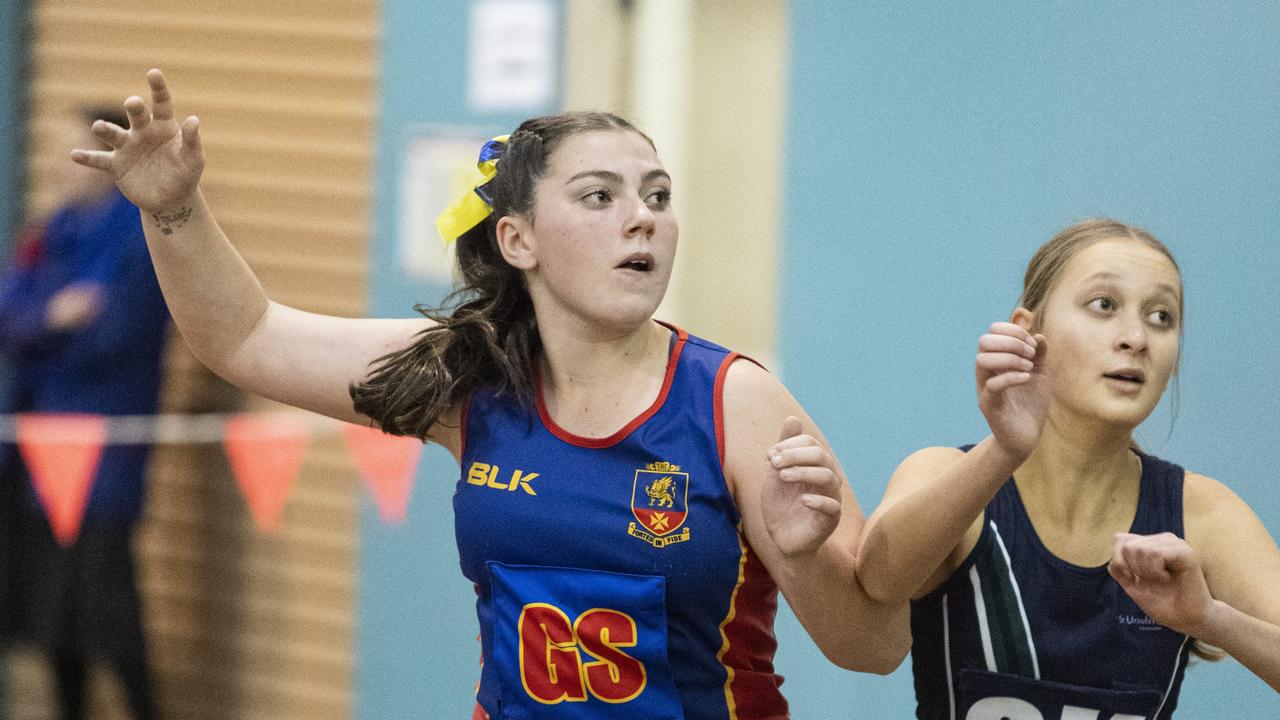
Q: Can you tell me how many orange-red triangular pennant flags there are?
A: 3